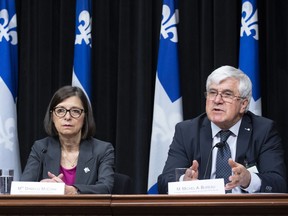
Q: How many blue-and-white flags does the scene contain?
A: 4